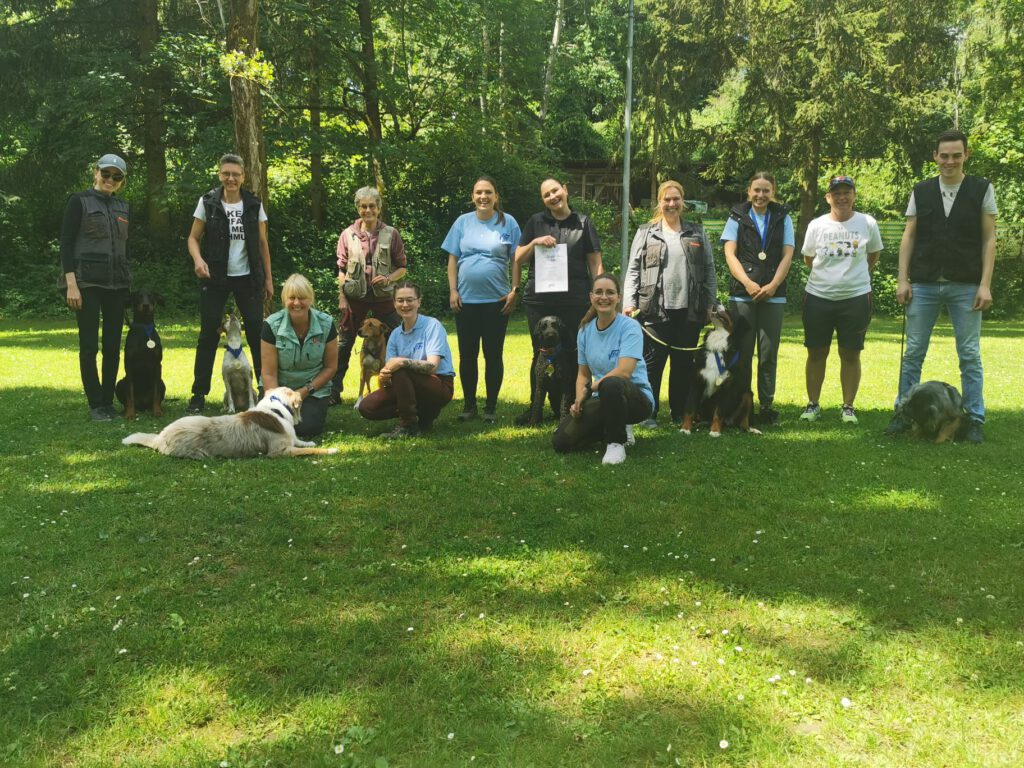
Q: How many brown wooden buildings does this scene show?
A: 1